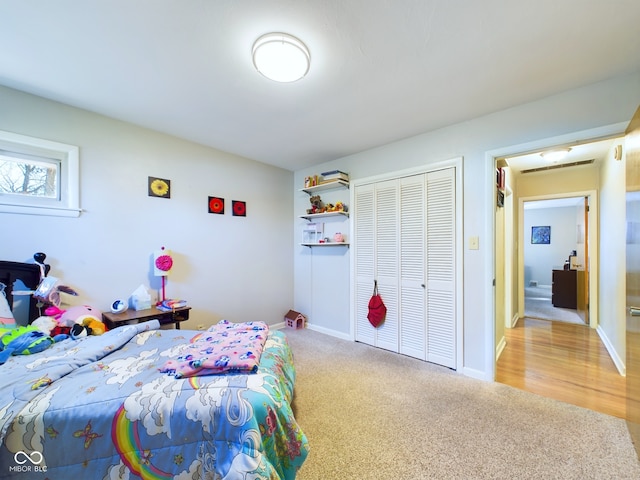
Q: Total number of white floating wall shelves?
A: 3